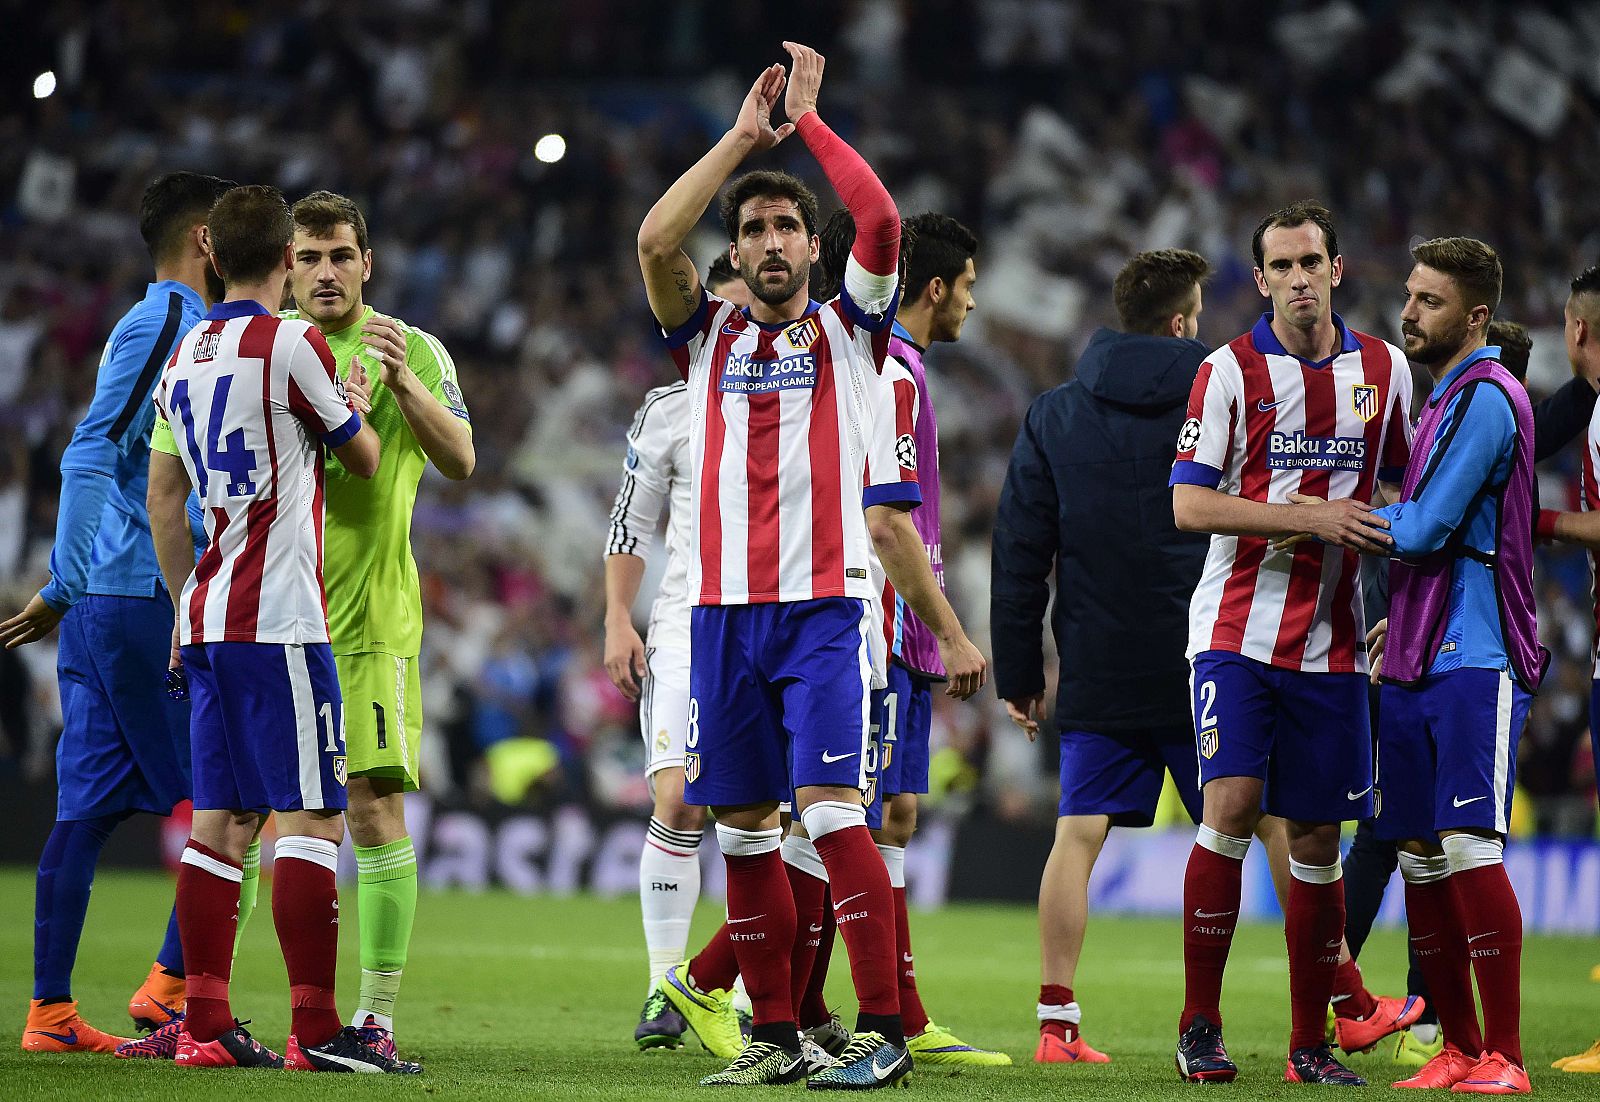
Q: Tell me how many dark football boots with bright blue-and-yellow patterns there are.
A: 2